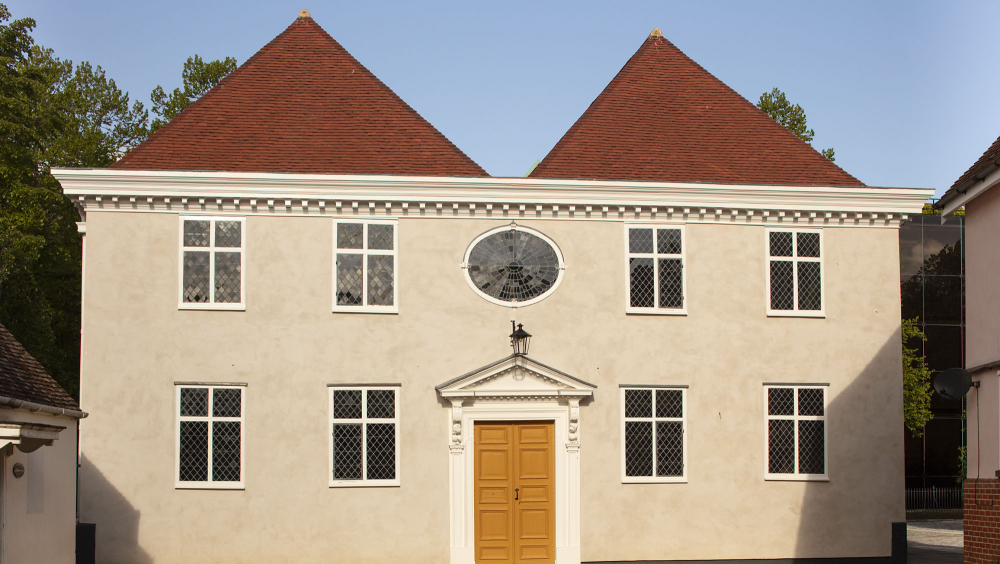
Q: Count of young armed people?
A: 0